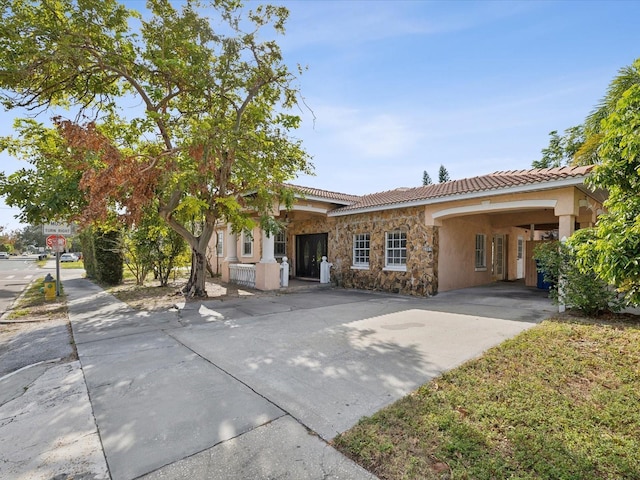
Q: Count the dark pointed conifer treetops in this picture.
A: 2